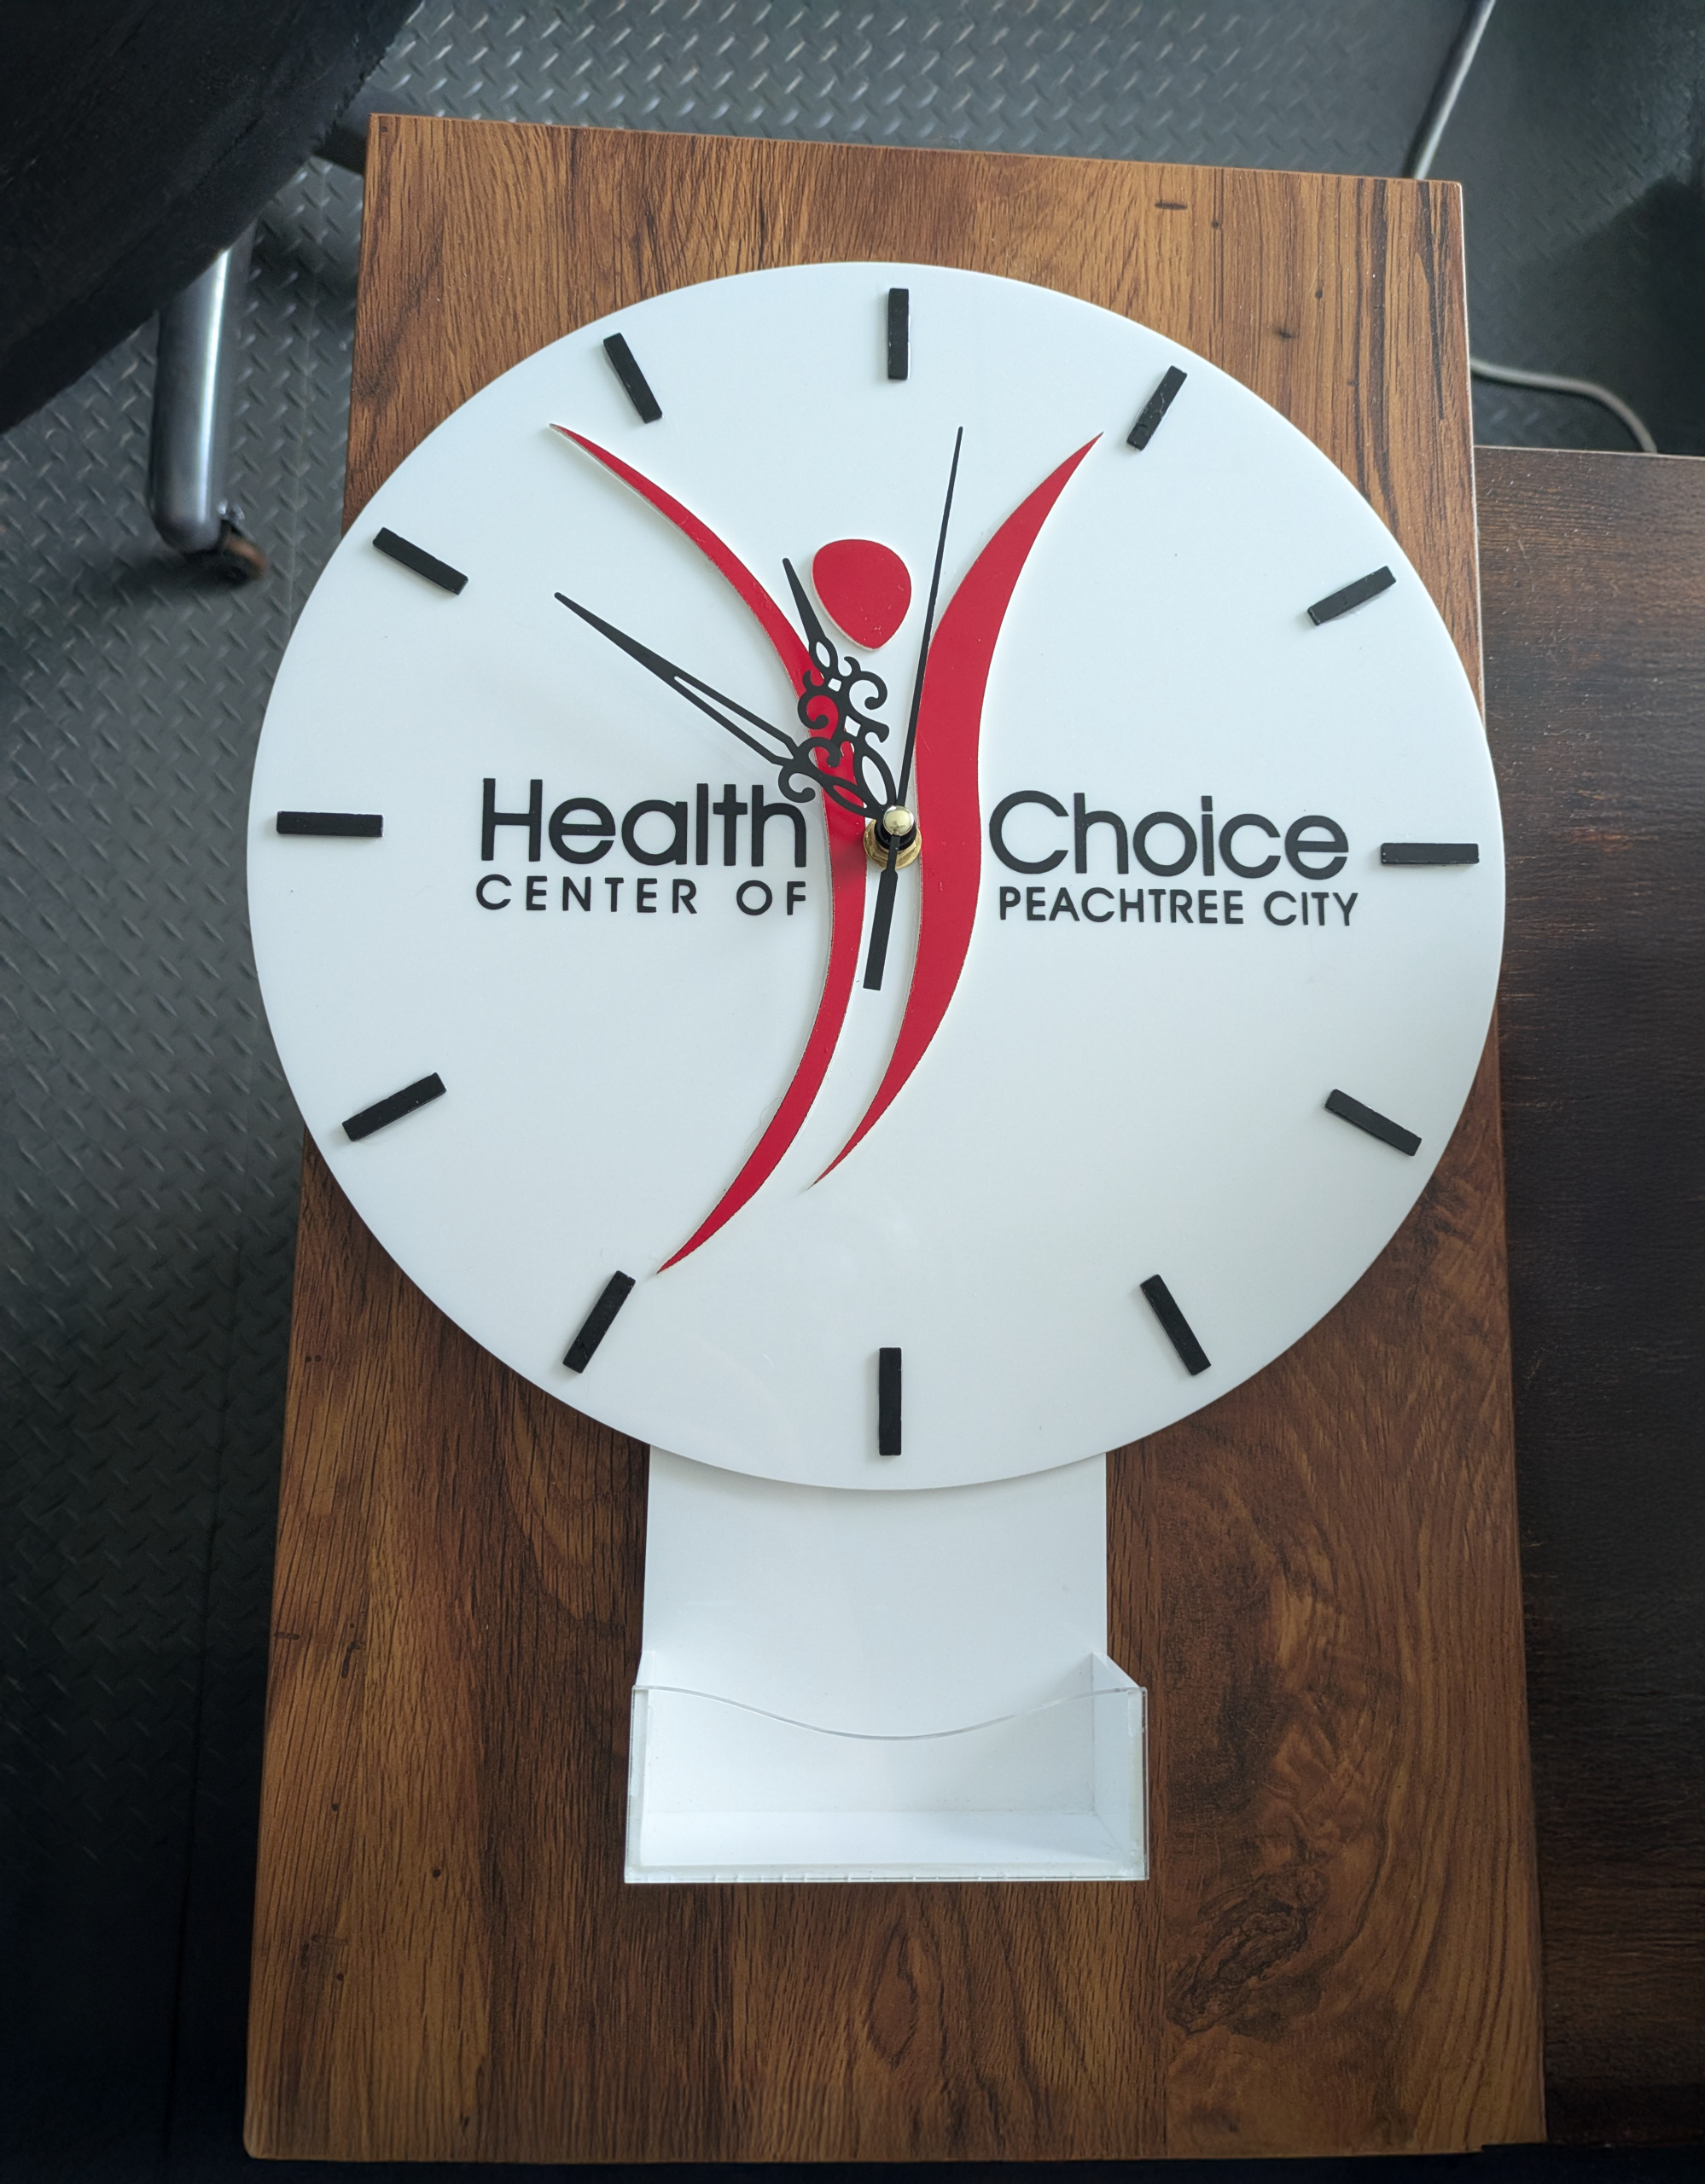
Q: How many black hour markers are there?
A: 12